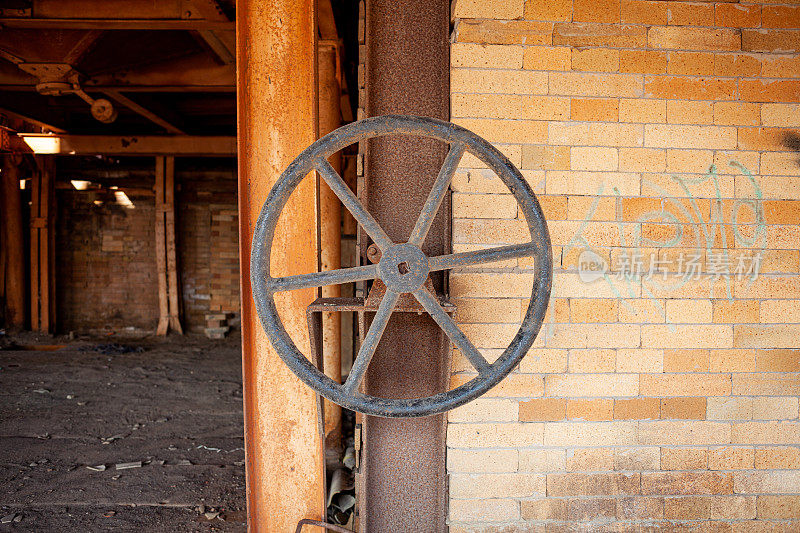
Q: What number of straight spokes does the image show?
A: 6